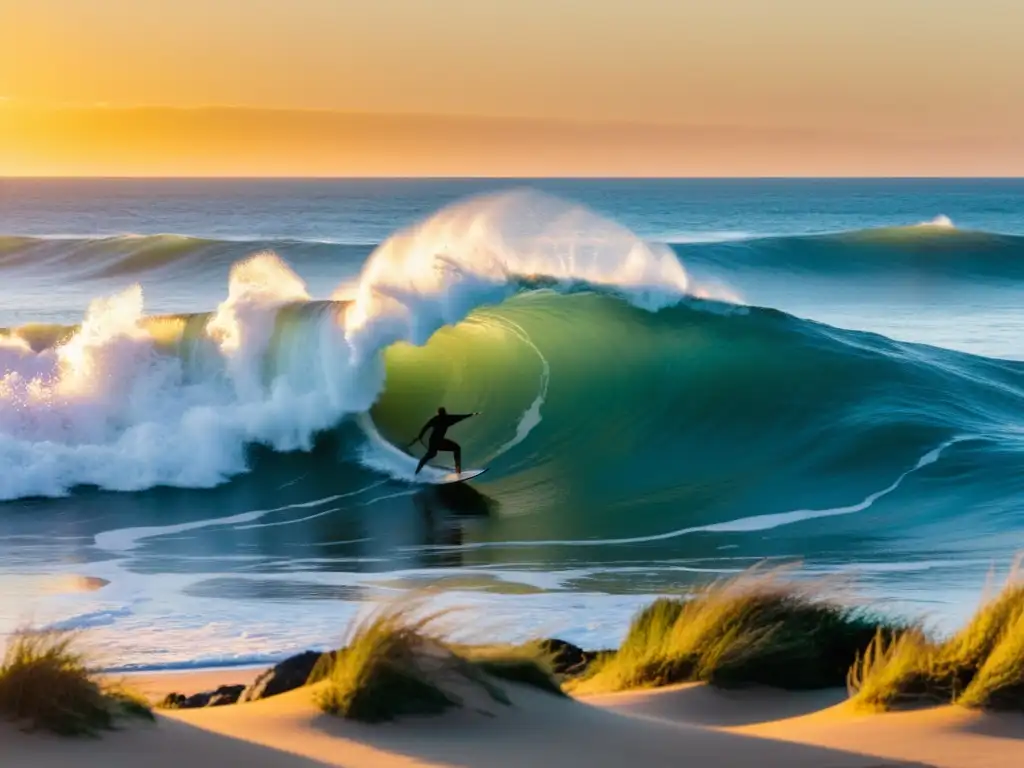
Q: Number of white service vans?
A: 0